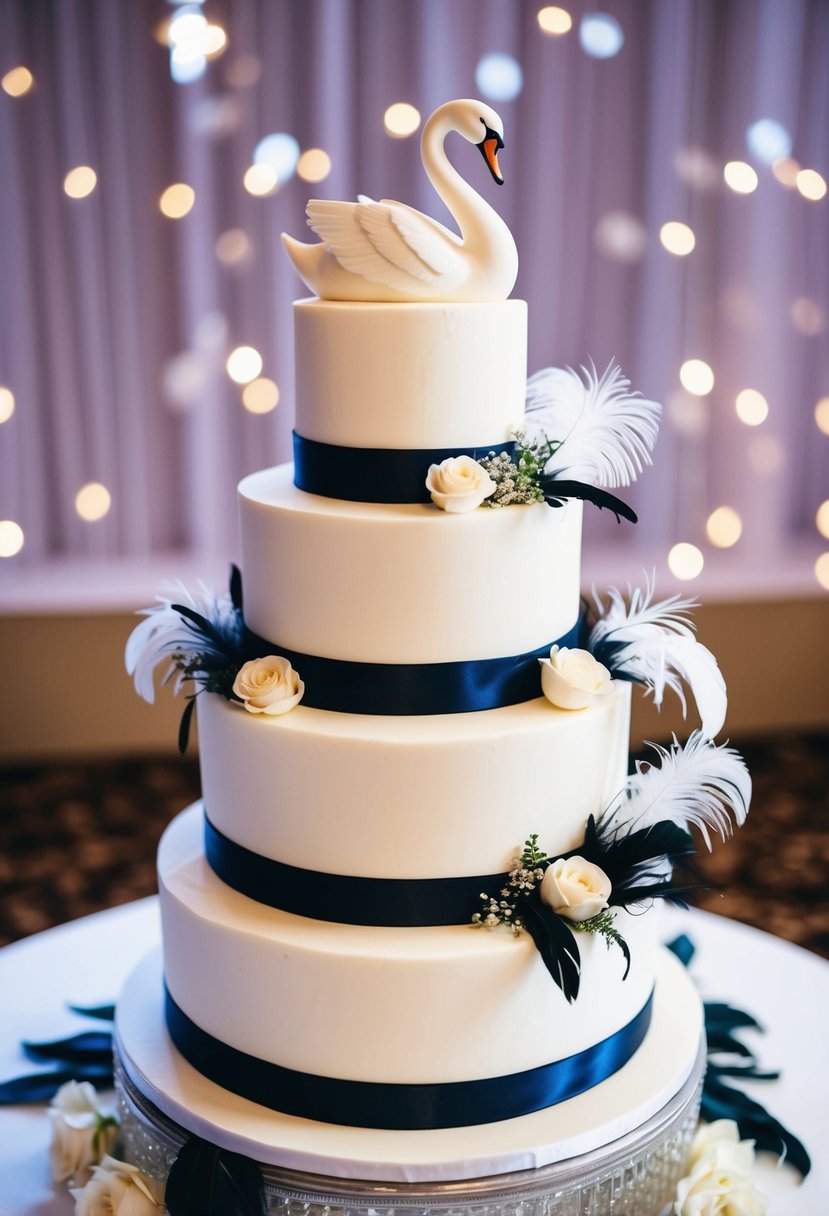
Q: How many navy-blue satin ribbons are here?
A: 4